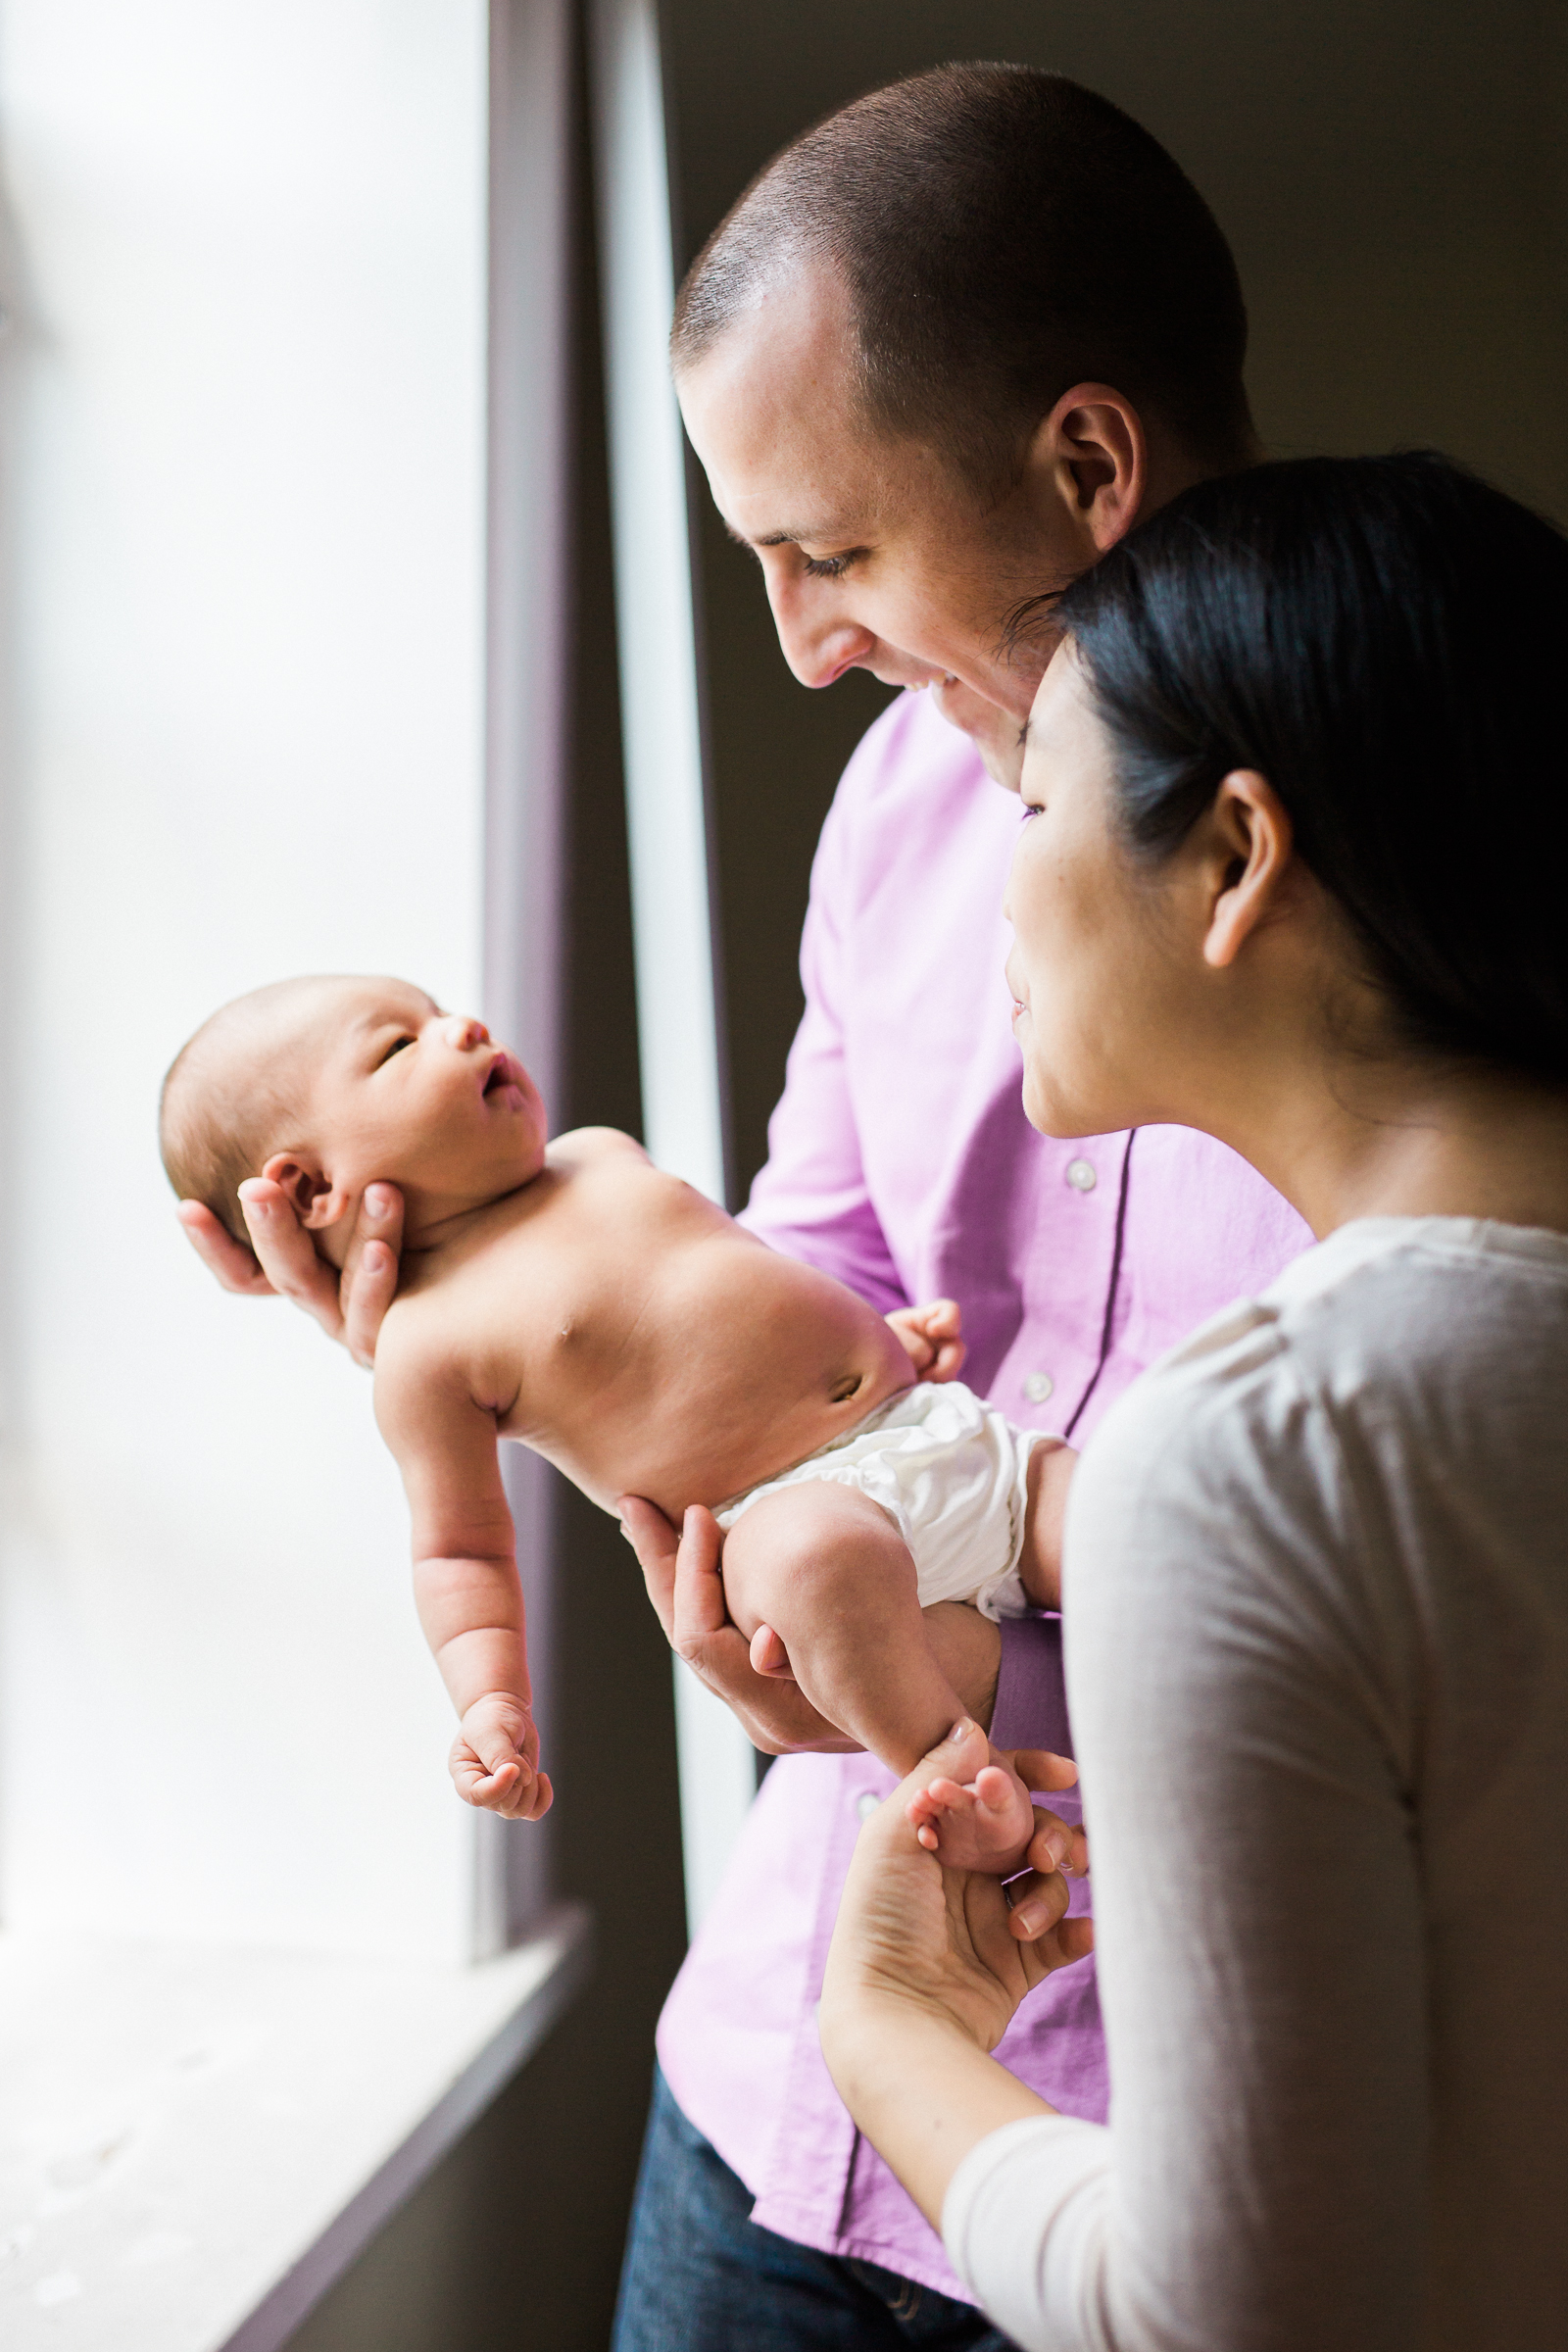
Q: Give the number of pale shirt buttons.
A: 3